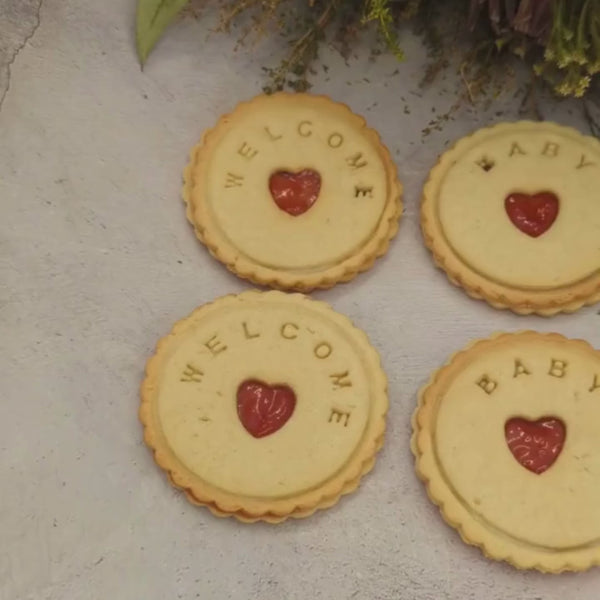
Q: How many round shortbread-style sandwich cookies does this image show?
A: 4